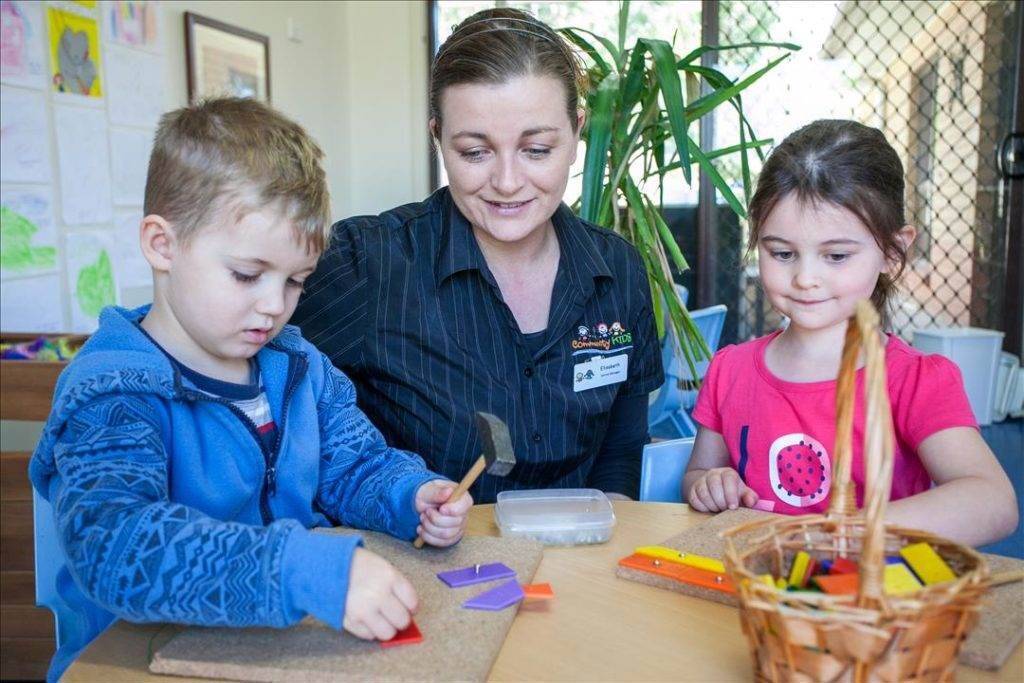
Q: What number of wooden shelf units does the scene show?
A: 1